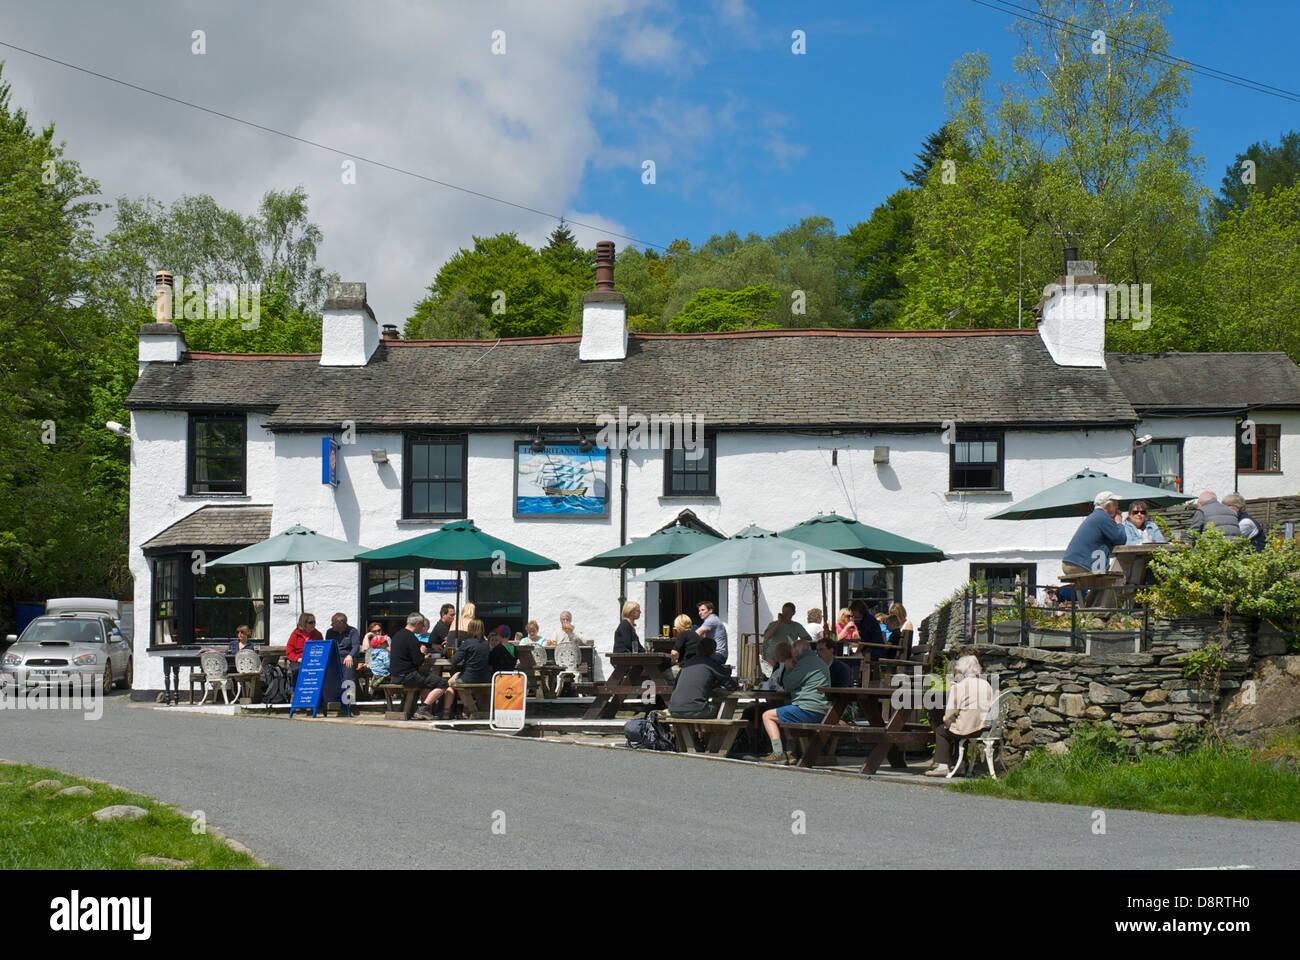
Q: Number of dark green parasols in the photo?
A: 3